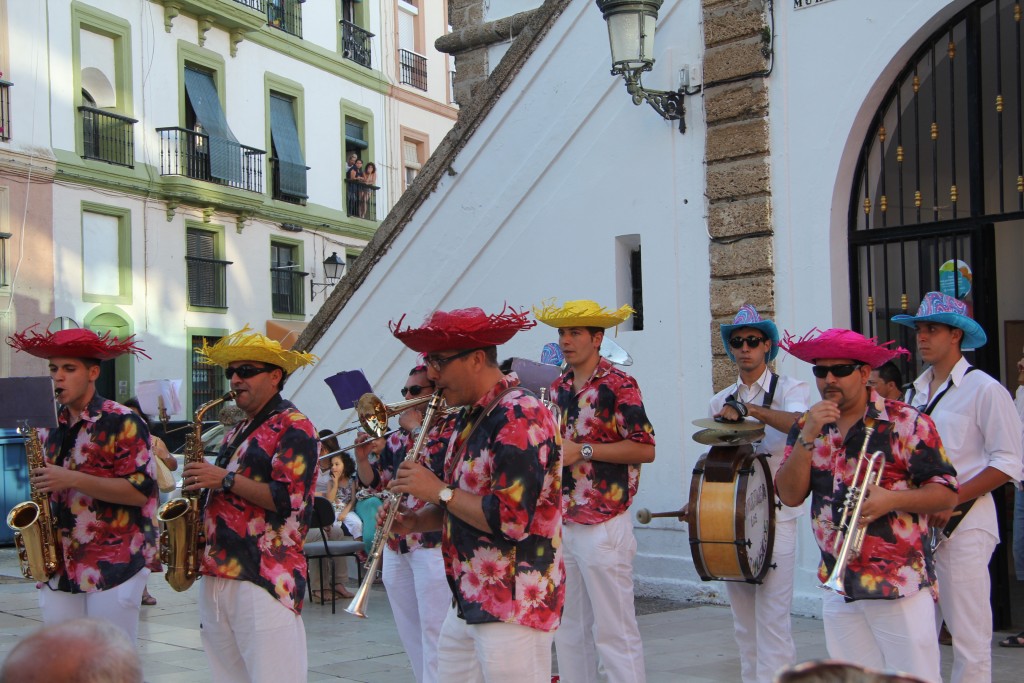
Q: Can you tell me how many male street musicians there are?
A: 8